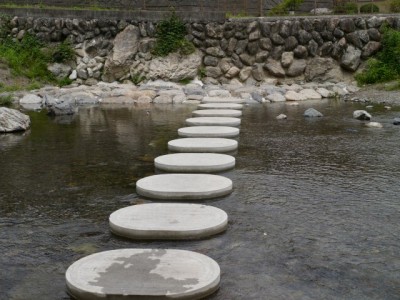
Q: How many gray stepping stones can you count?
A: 10